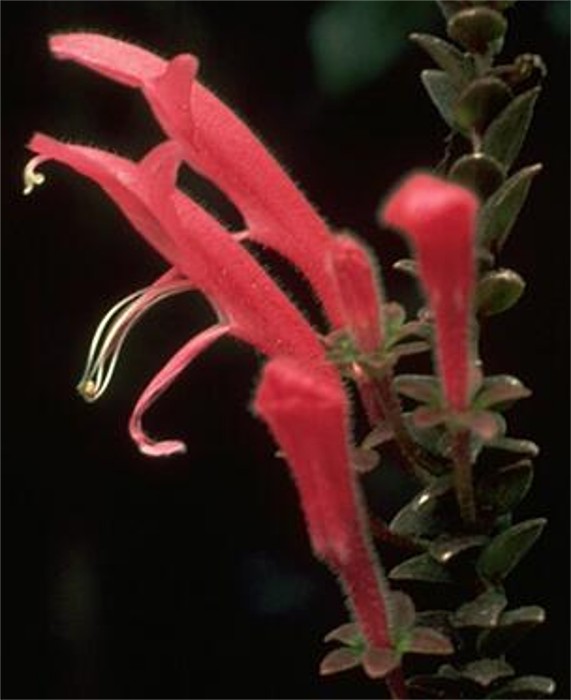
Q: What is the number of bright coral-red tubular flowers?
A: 5